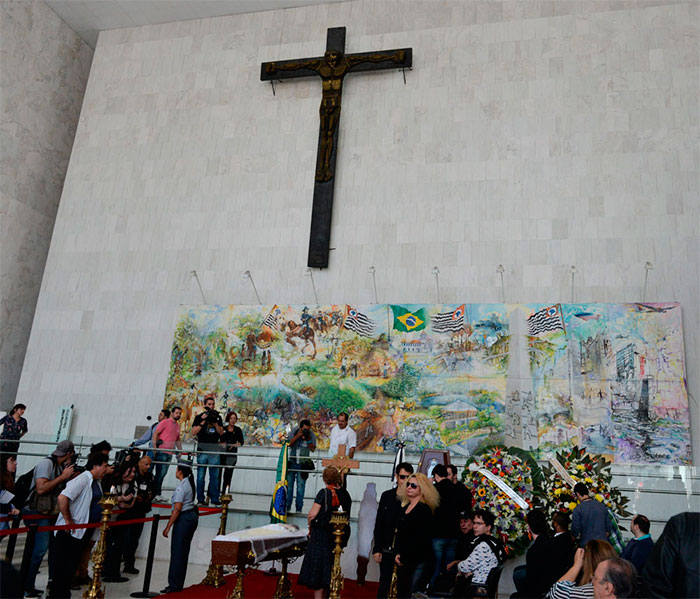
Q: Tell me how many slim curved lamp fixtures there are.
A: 8